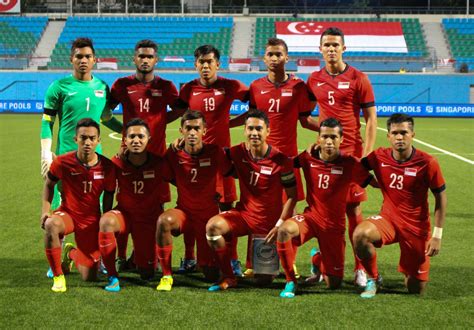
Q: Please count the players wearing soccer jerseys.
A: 11